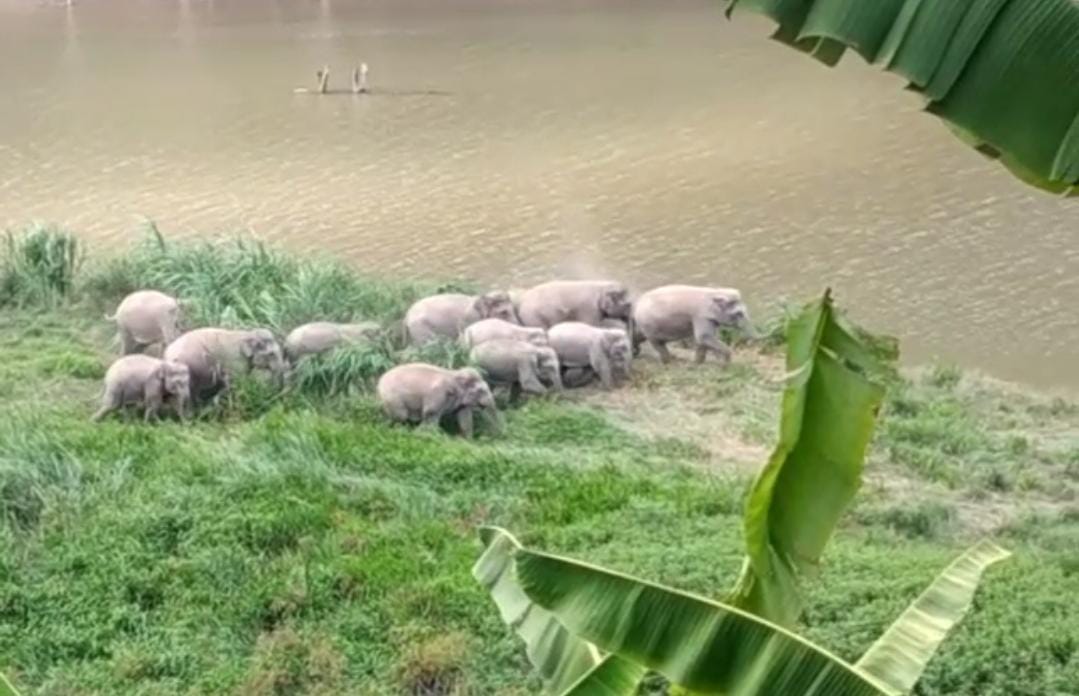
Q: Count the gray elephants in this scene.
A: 11